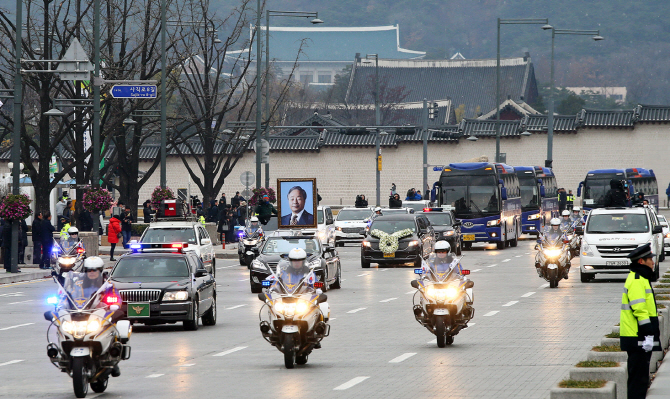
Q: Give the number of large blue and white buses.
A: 3